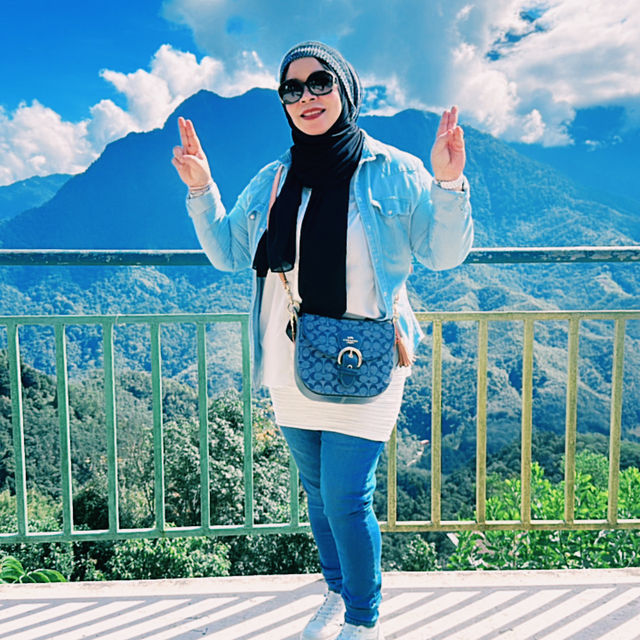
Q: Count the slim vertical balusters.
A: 13